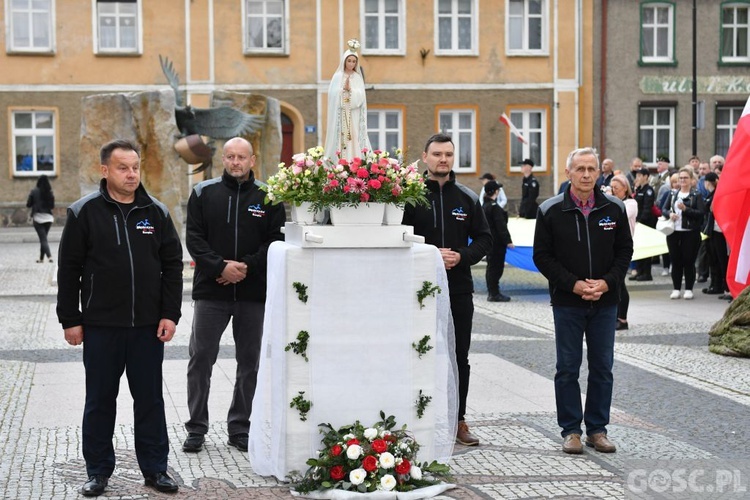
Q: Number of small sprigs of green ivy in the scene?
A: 6